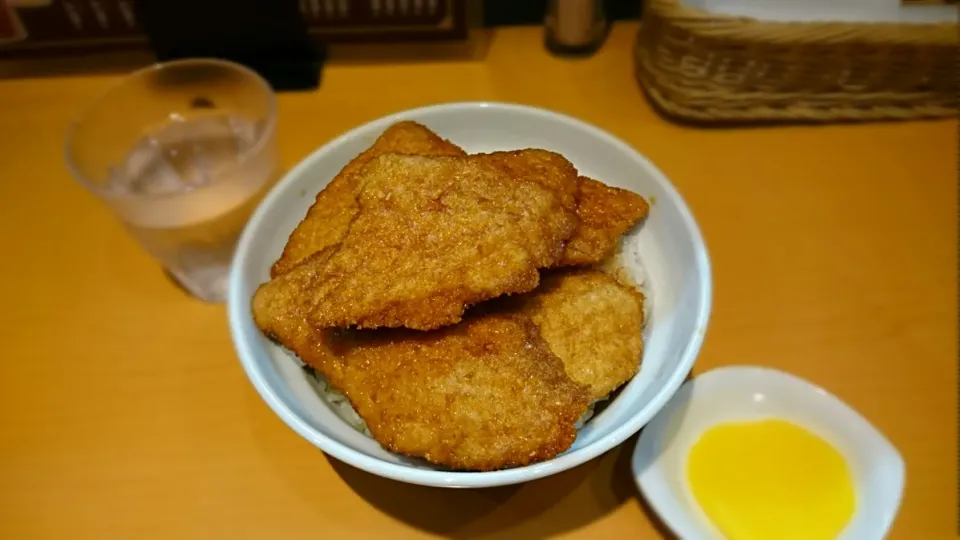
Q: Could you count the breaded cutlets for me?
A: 5